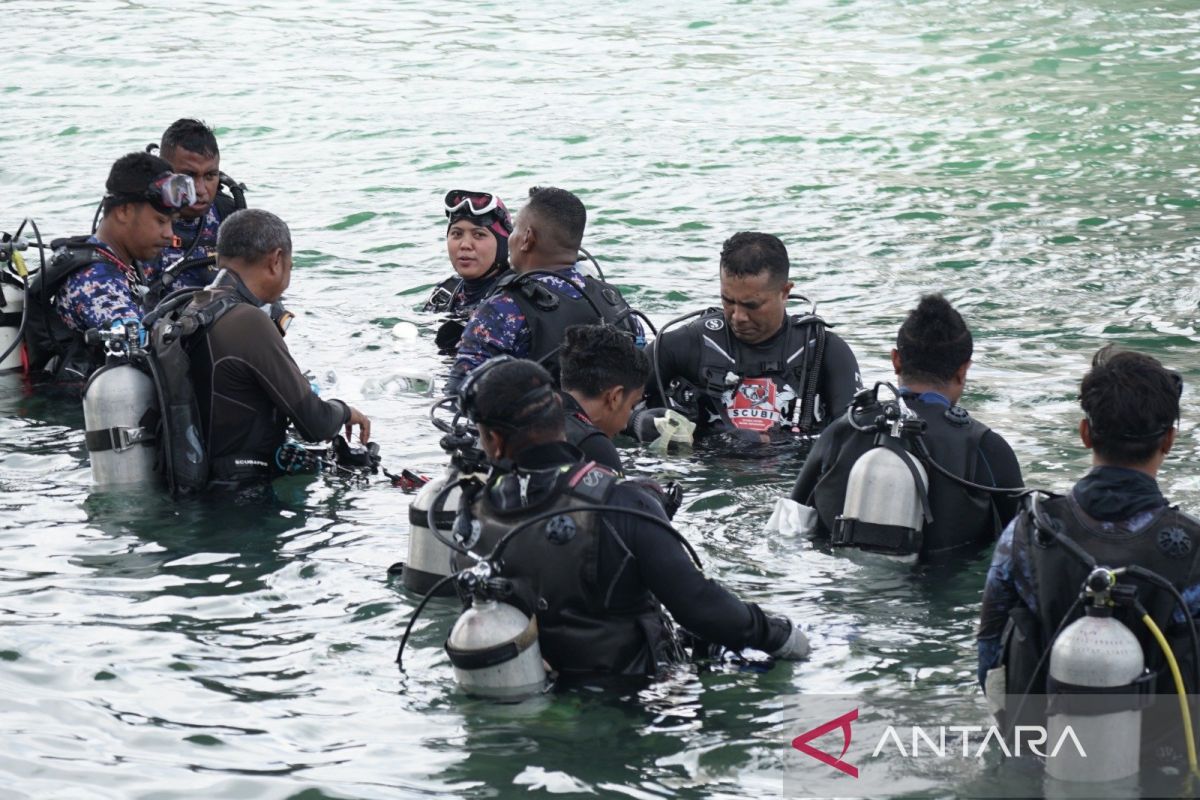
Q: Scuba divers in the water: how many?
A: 10